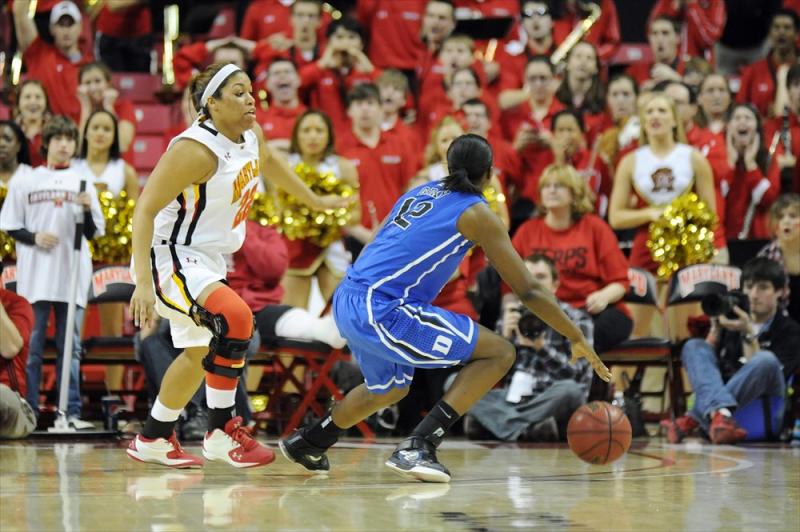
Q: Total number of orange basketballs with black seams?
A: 1